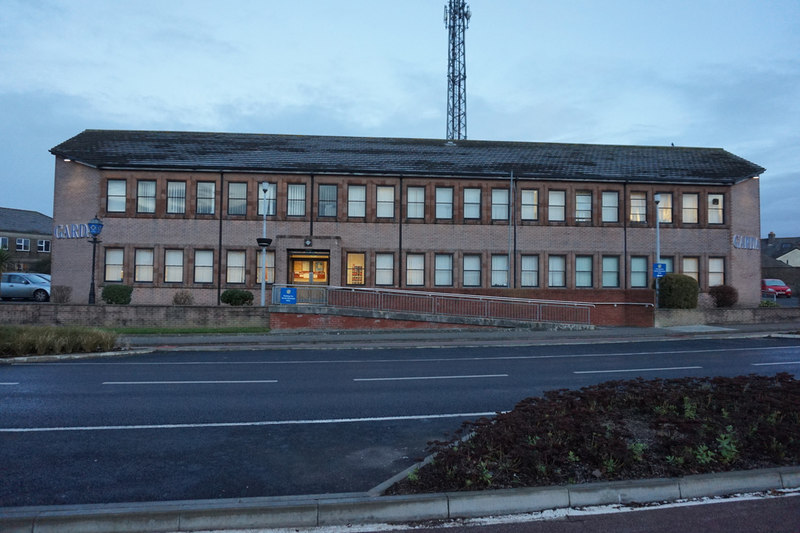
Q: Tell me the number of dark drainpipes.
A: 5